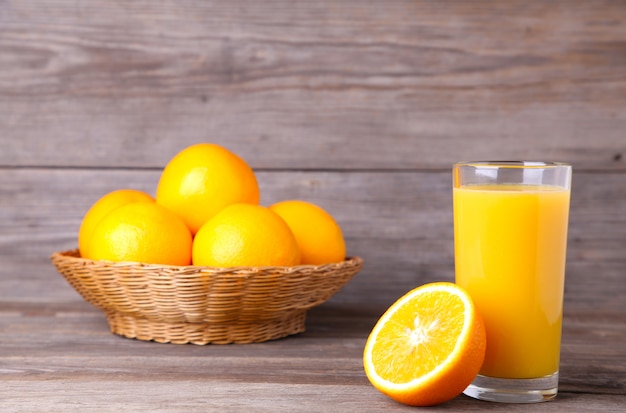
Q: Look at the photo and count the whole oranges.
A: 5